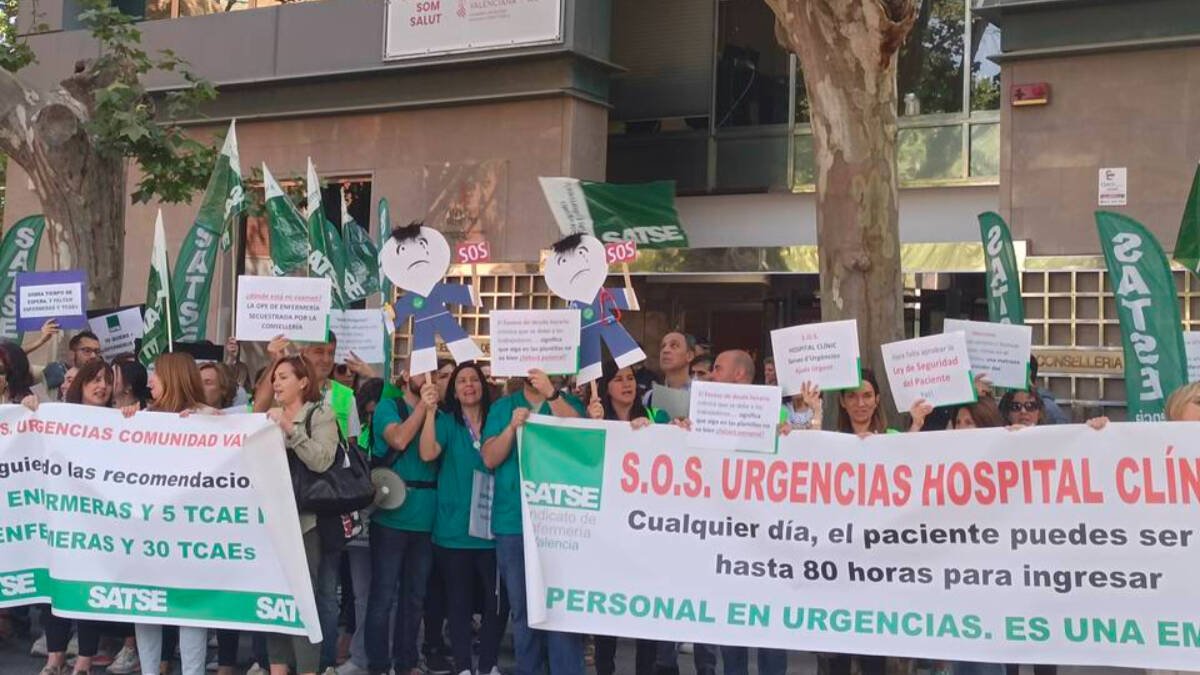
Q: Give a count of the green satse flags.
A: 12